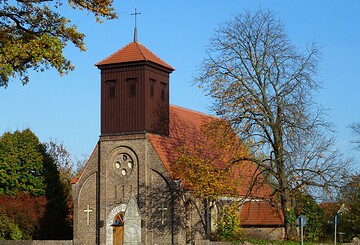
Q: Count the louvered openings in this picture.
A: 4